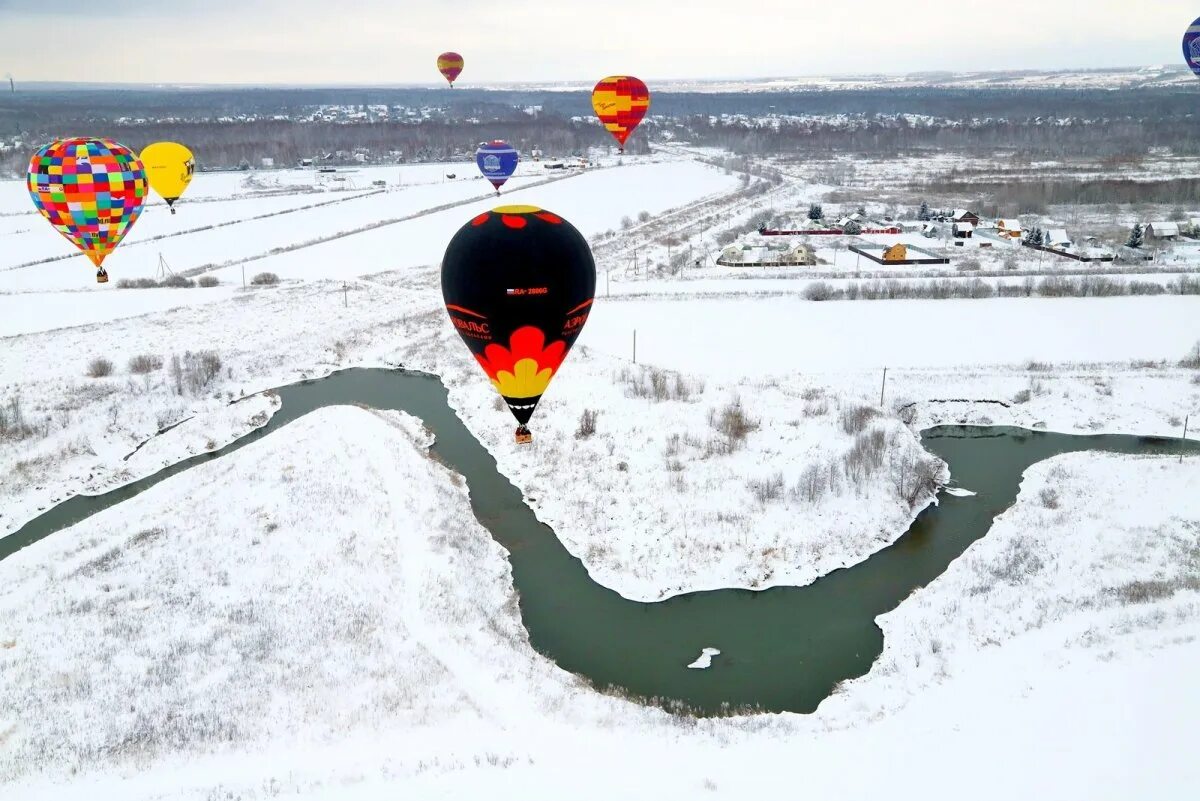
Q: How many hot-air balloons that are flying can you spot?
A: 7